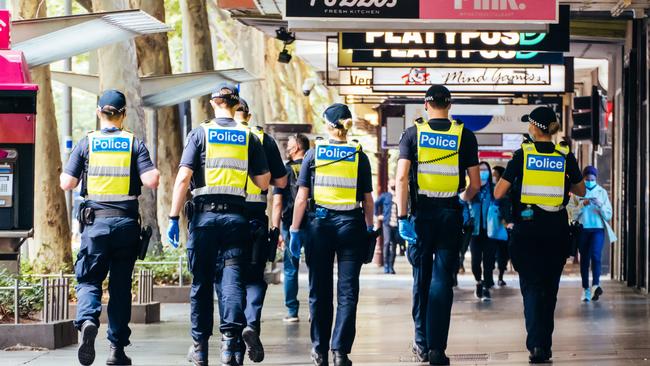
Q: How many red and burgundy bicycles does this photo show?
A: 0